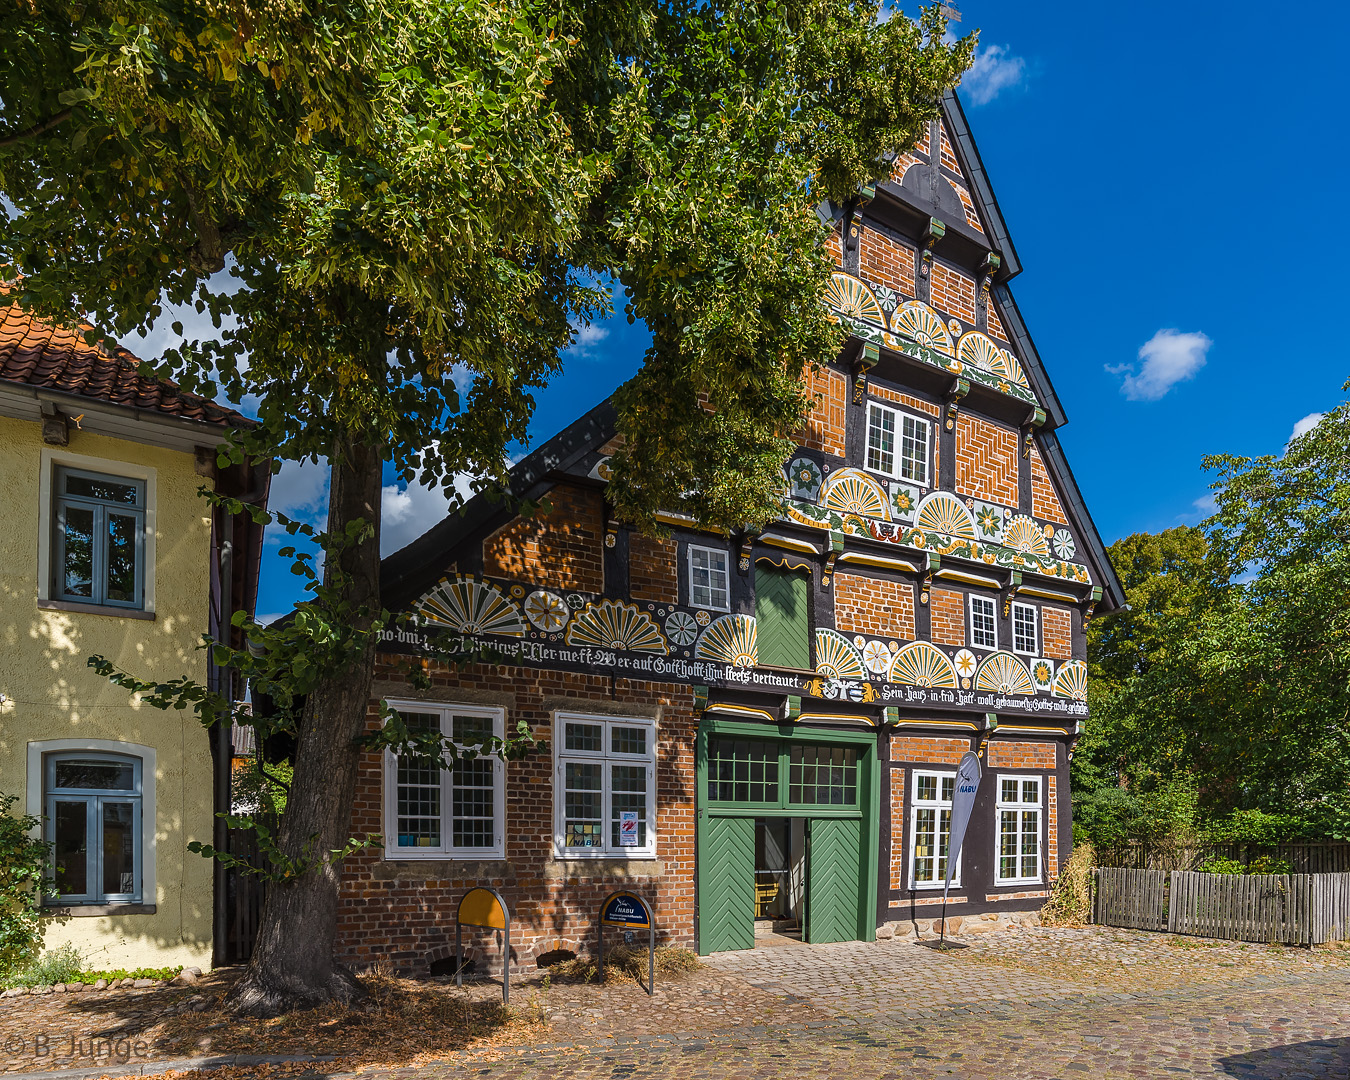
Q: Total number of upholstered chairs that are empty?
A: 0